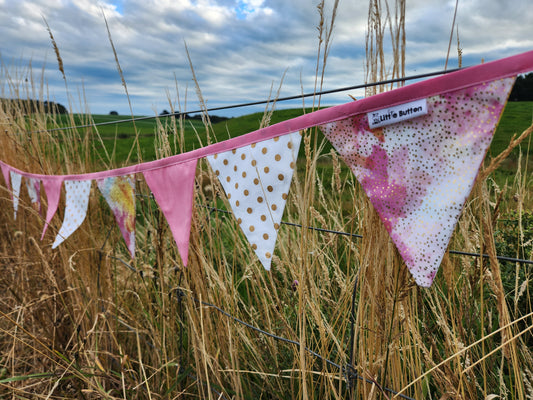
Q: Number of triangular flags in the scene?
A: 9